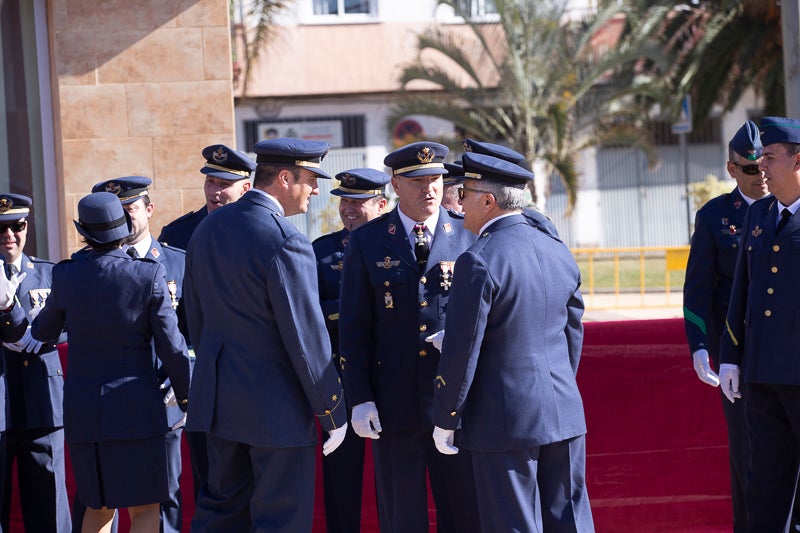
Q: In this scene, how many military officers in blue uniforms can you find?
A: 12